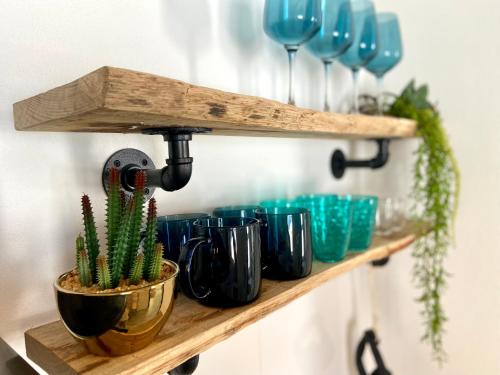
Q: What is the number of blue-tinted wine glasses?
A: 4